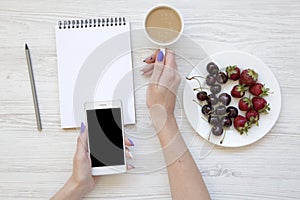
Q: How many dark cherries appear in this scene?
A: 13